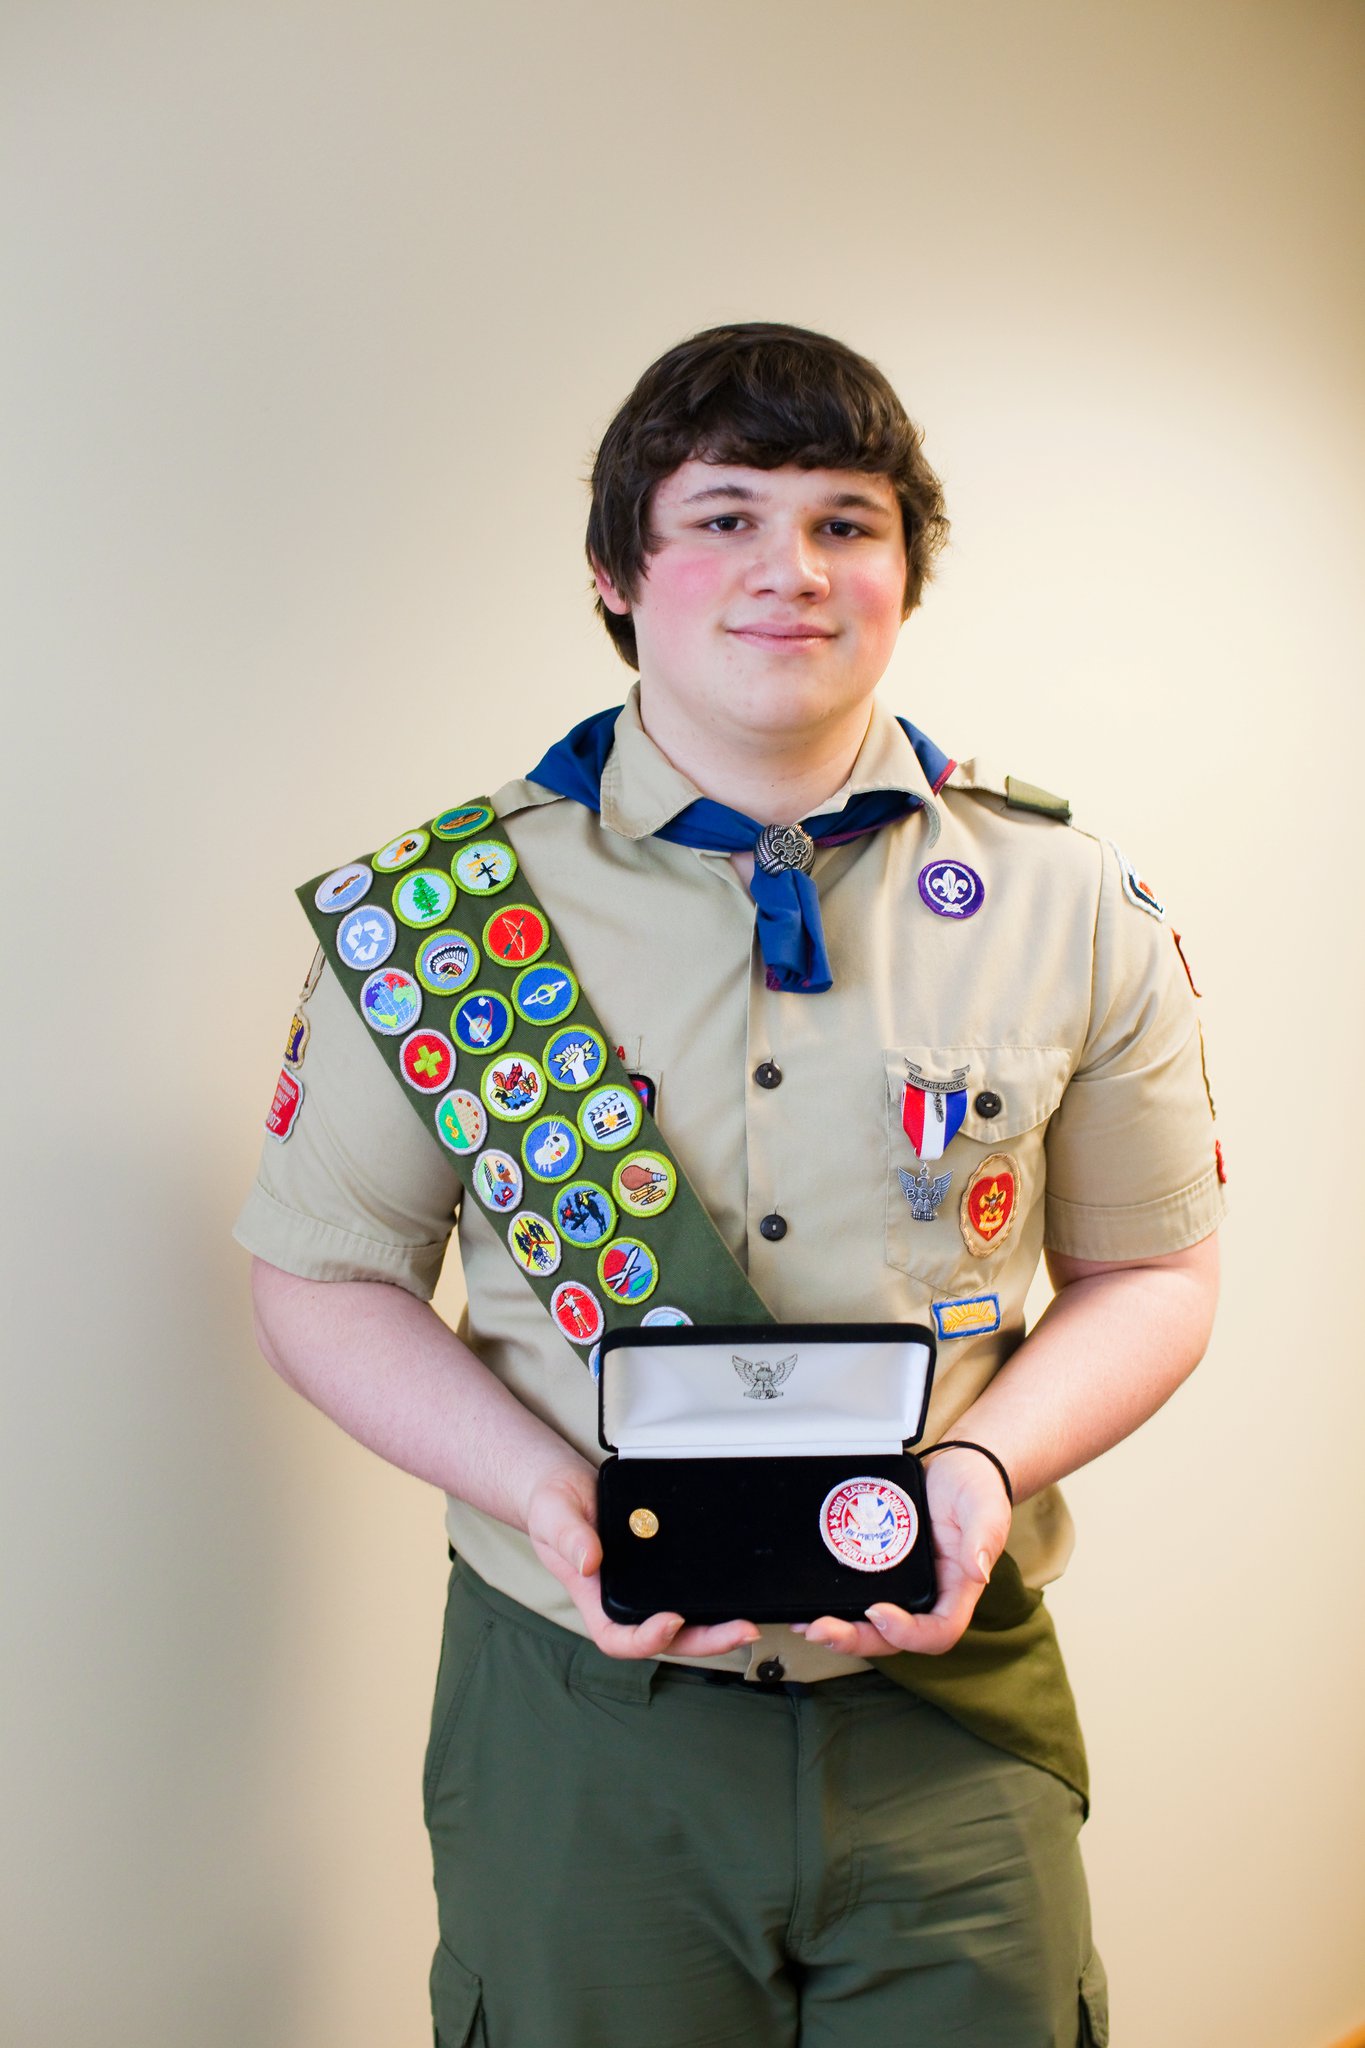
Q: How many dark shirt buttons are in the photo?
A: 4